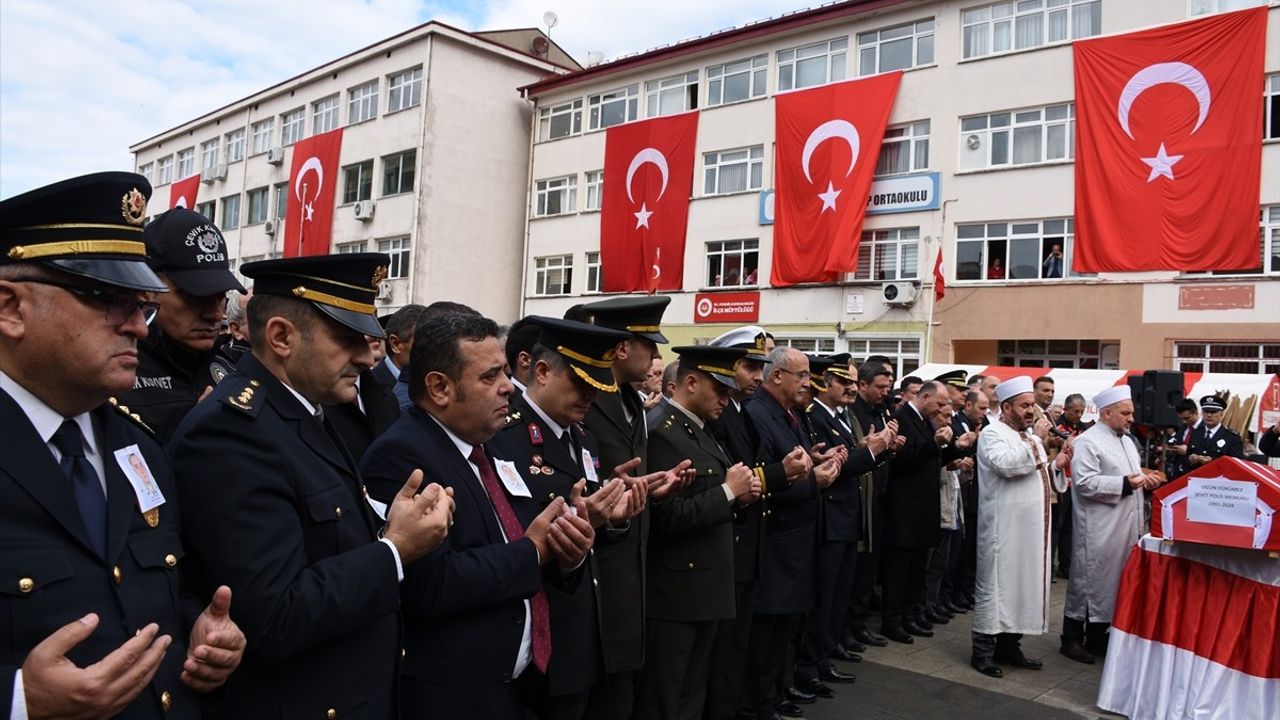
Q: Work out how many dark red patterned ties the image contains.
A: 1